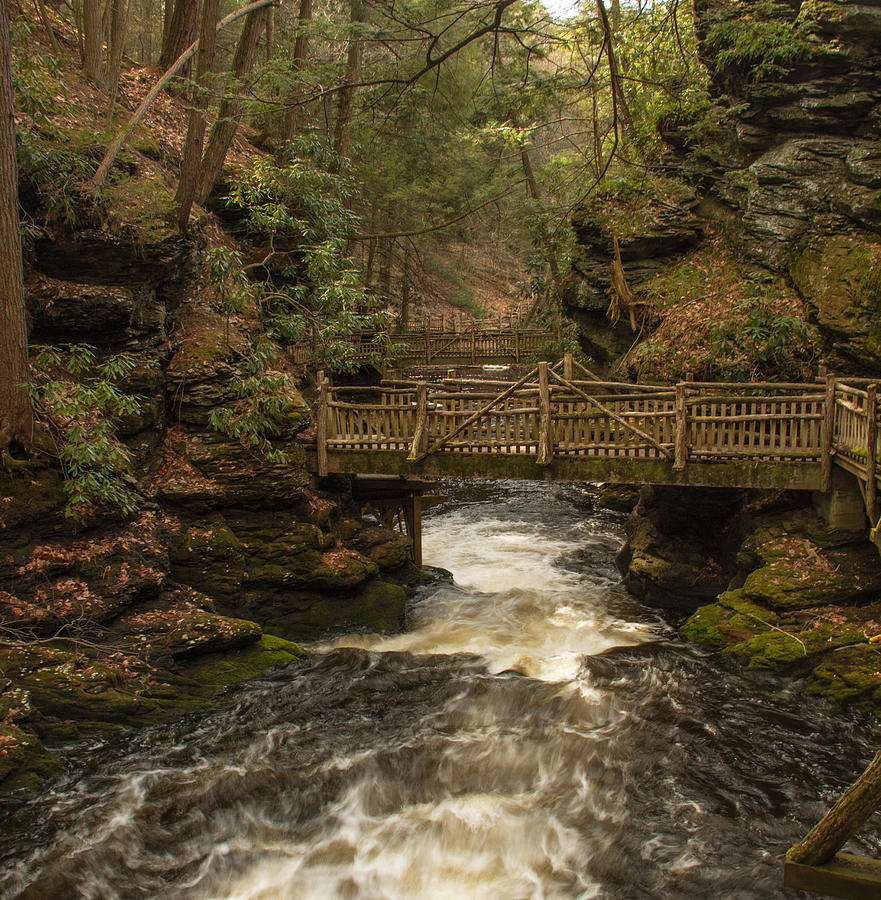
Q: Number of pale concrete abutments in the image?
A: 1